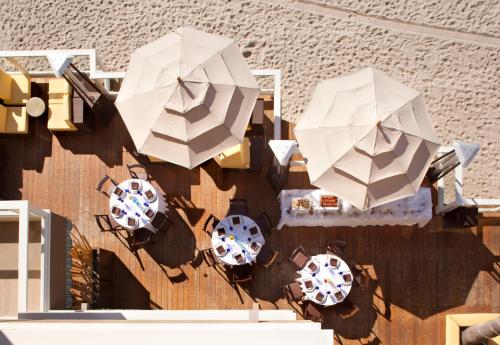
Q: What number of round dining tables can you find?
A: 3